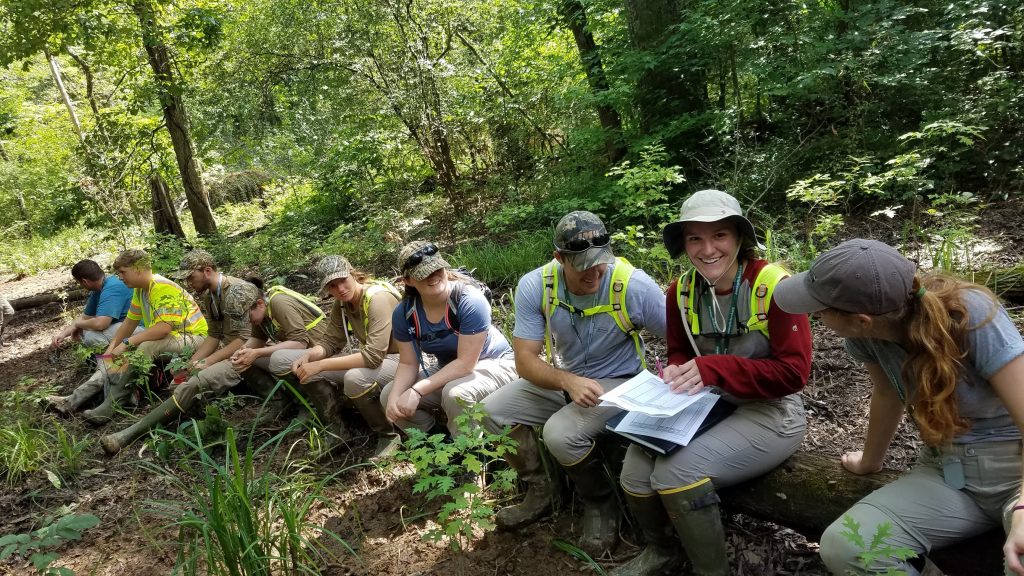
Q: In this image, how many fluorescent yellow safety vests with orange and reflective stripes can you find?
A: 1